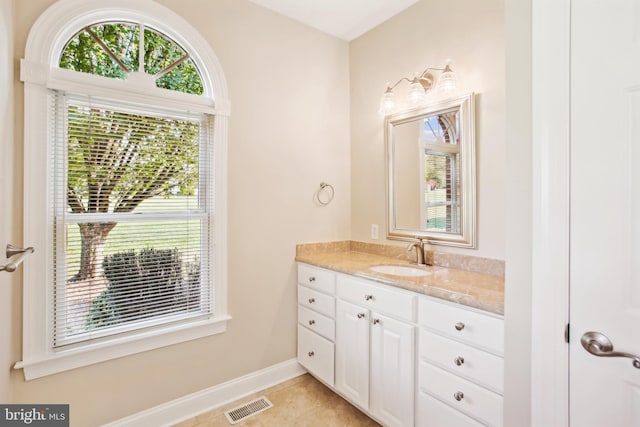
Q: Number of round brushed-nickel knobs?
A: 10